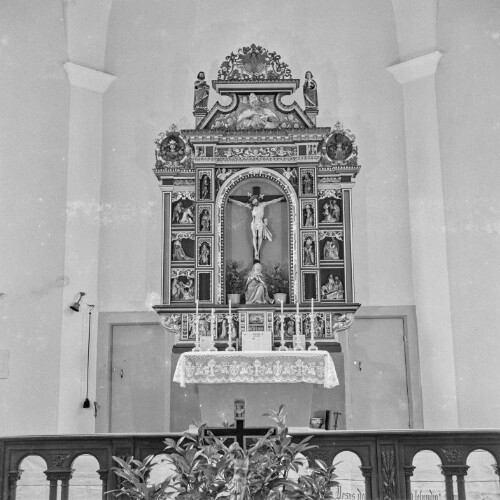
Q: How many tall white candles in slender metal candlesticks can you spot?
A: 6